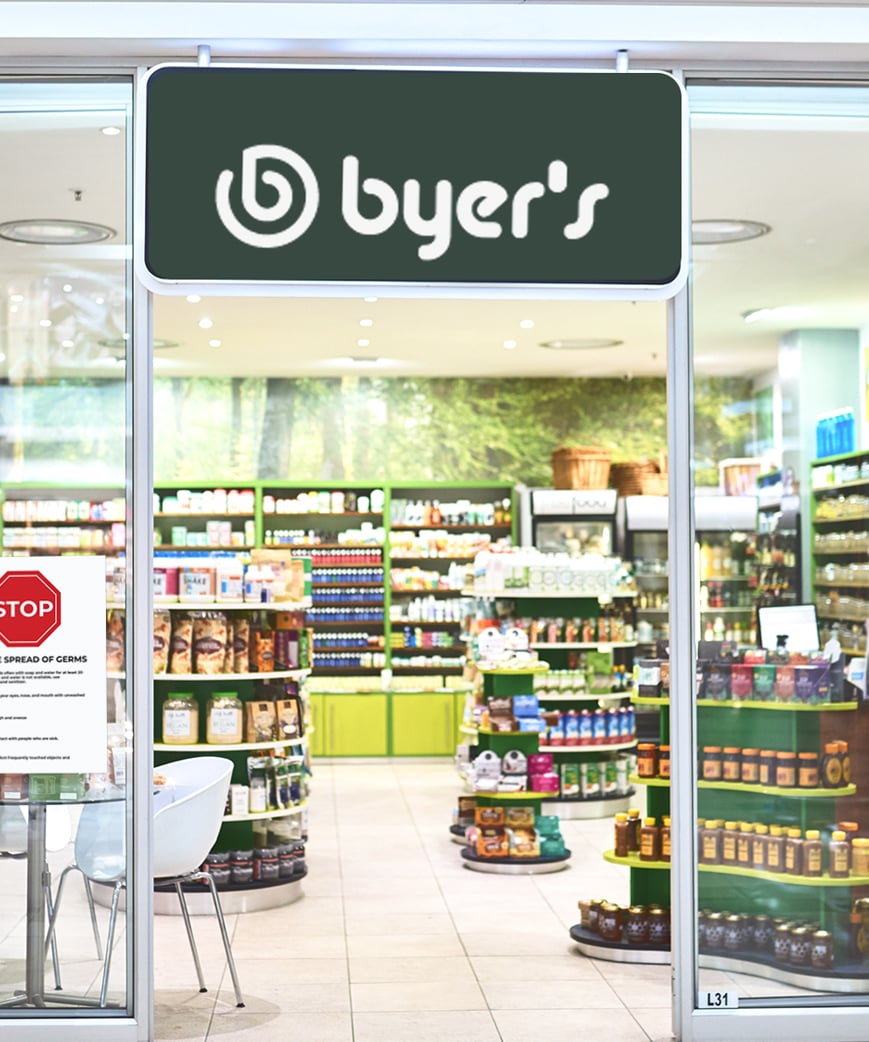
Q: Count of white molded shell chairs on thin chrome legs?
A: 2